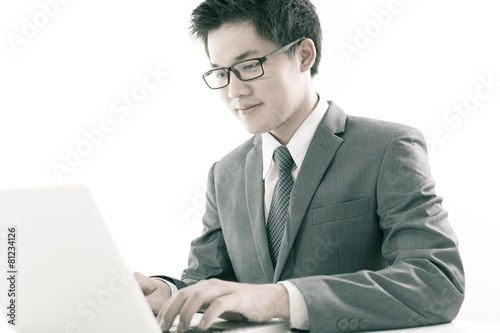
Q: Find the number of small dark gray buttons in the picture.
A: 3